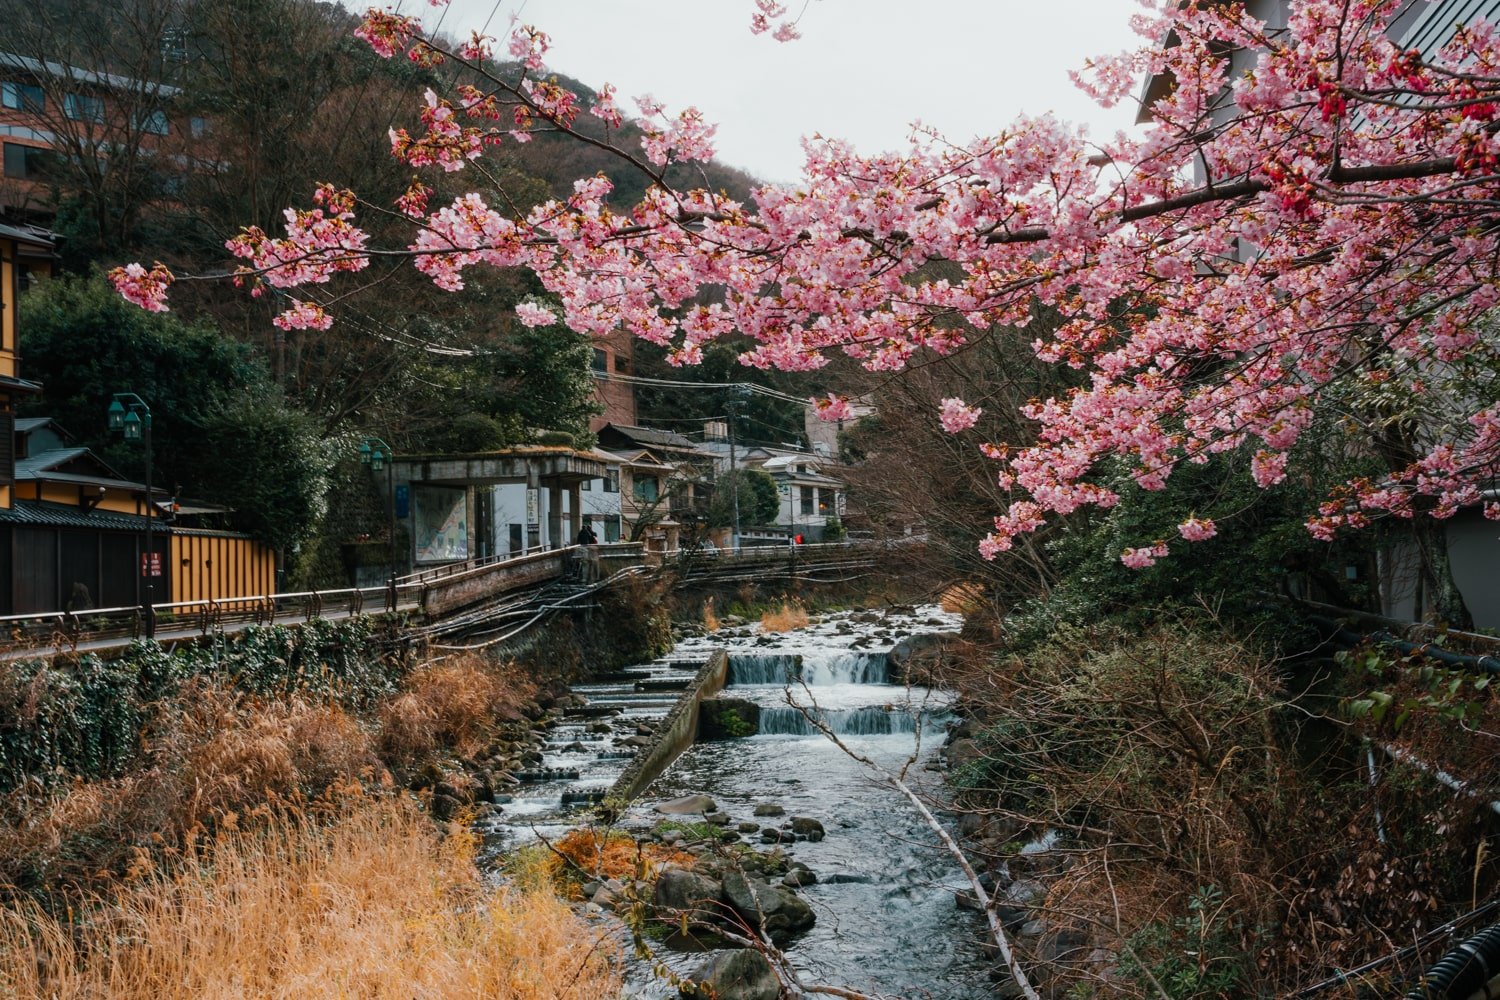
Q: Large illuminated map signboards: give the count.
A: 1